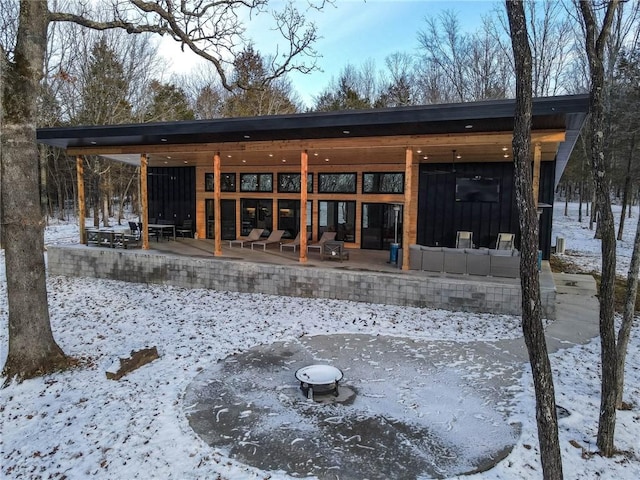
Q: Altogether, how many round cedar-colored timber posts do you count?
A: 6